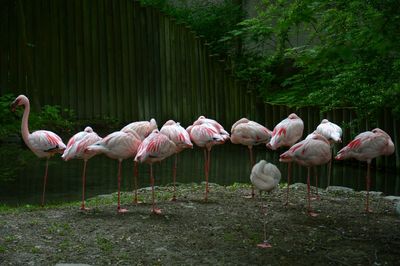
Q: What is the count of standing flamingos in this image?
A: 13